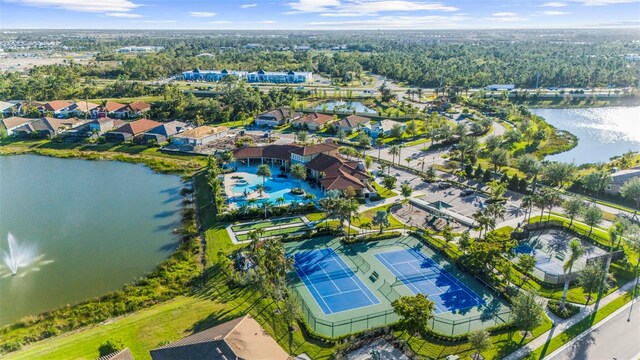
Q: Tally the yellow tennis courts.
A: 0